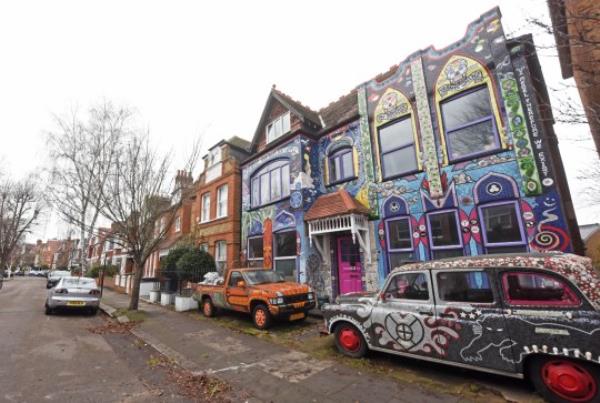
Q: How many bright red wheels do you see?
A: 2